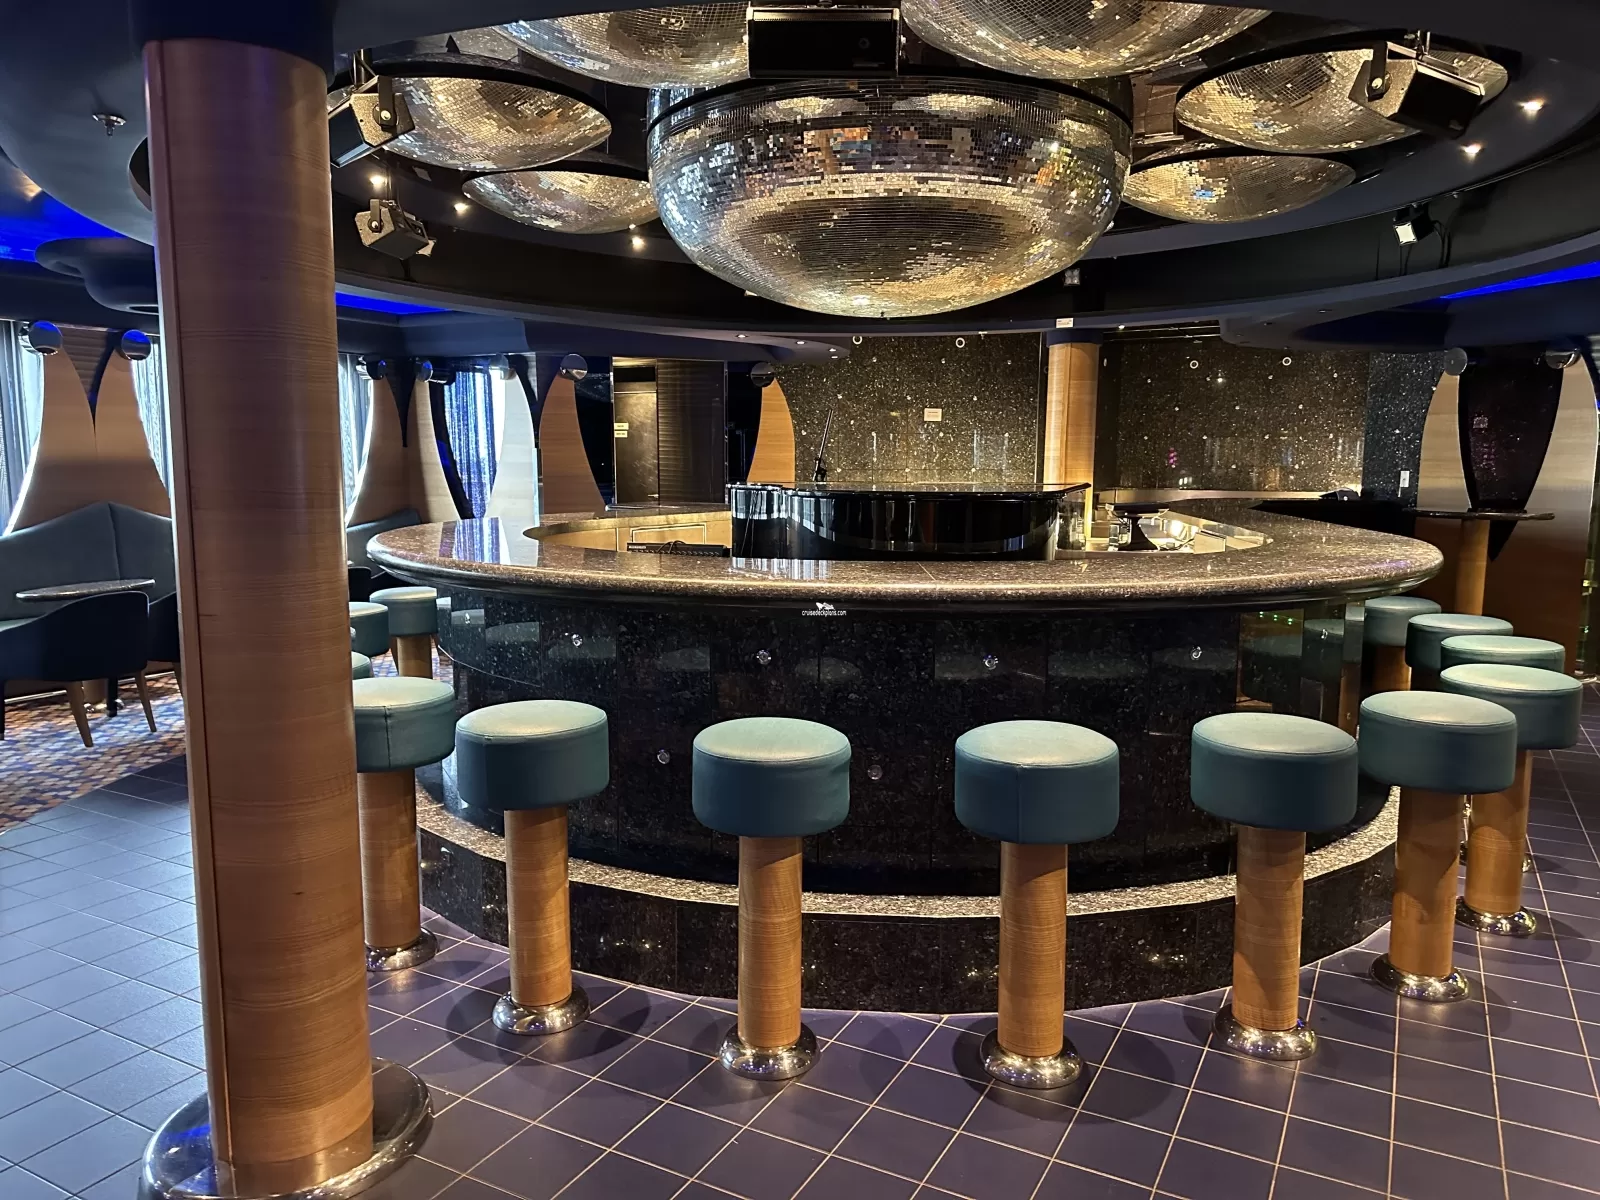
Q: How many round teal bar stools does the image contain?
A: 13